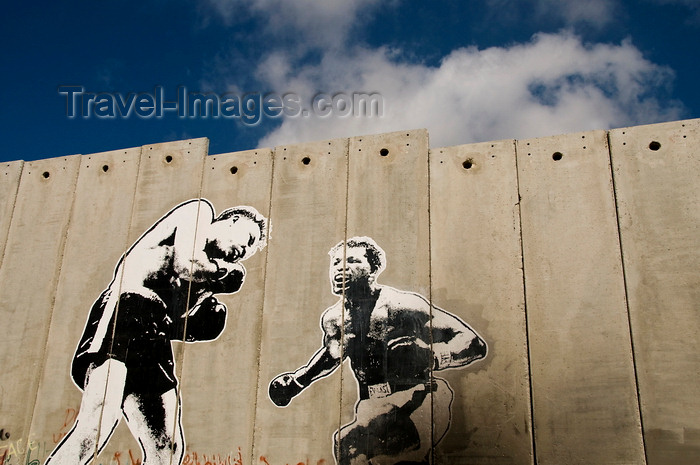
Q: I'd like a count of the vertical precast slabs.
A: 10